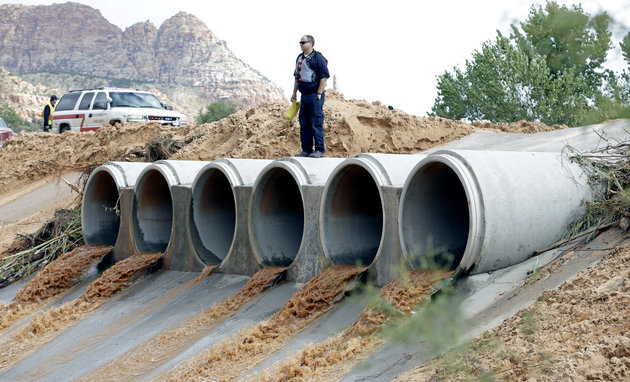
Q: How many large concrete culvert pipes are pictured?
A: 6